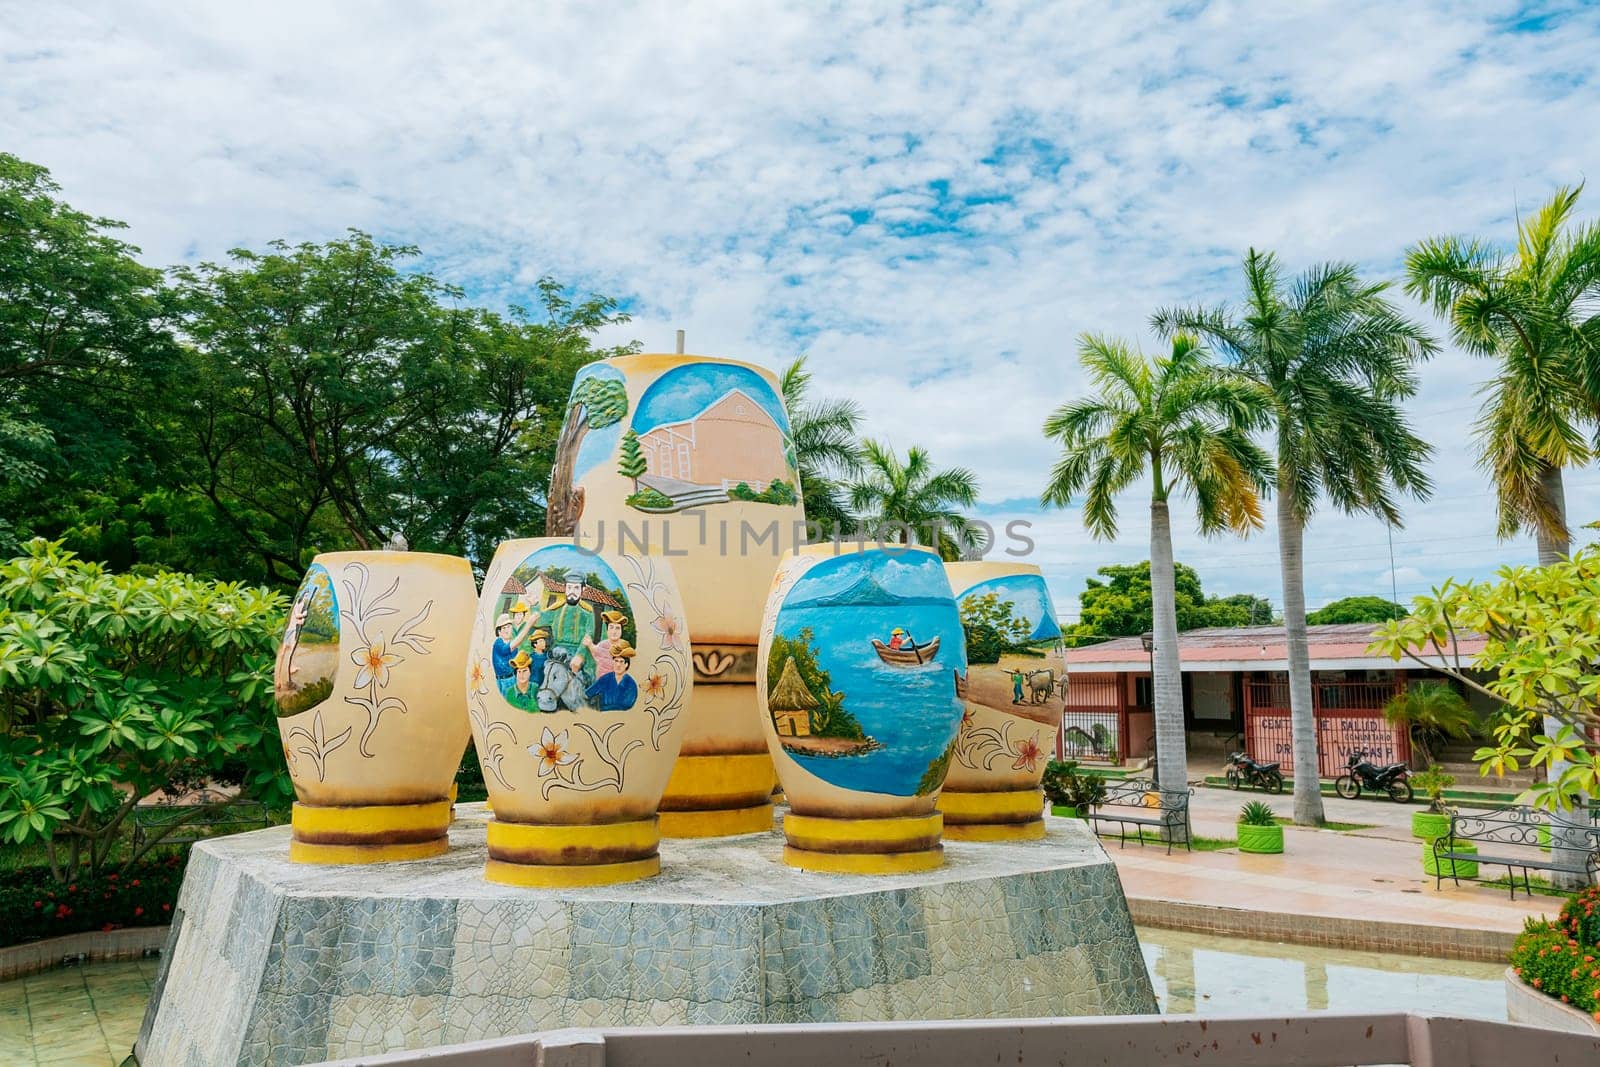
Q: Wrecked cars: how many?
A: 0